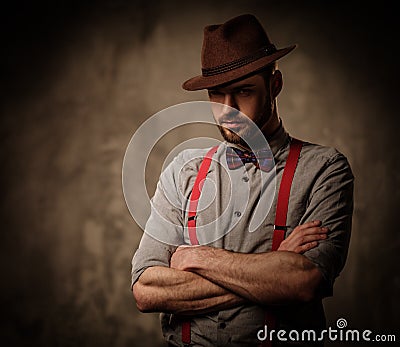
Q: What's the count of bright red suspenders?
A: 2